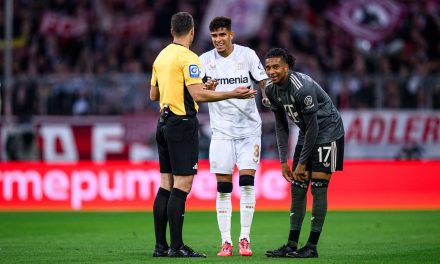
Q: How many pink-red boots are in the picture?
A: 2